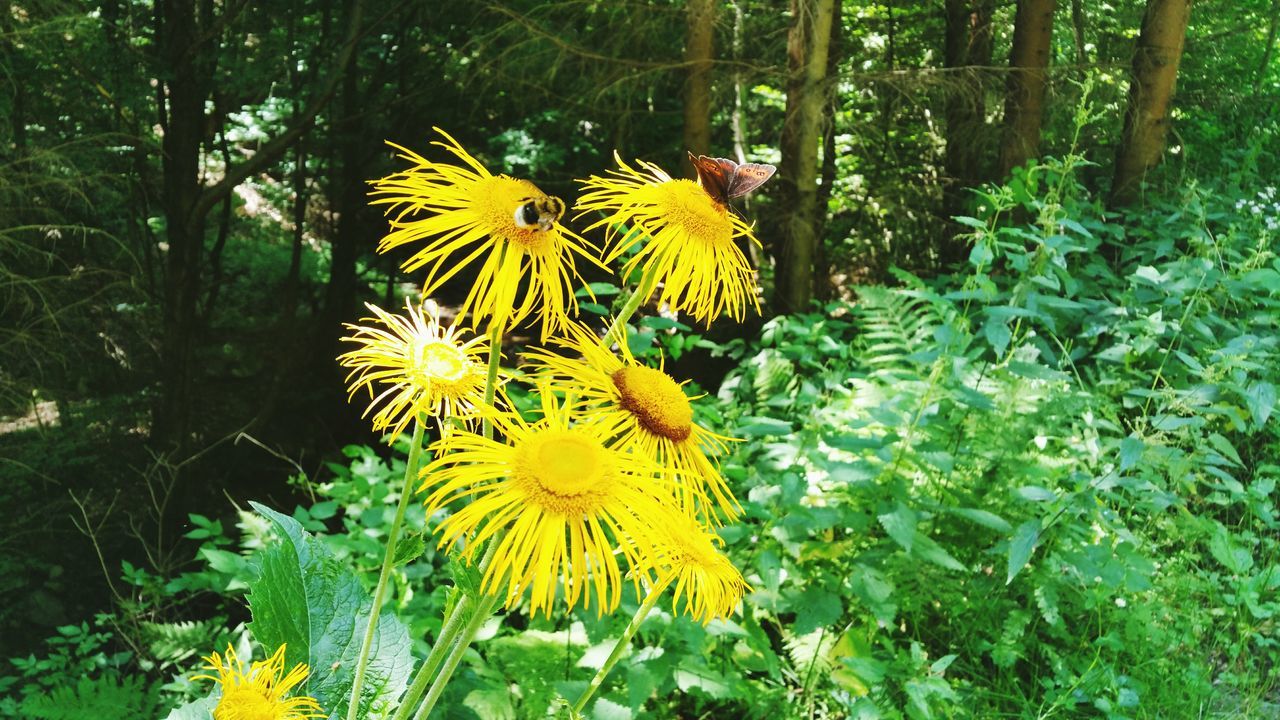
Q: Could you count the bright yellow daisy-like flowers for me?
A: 7